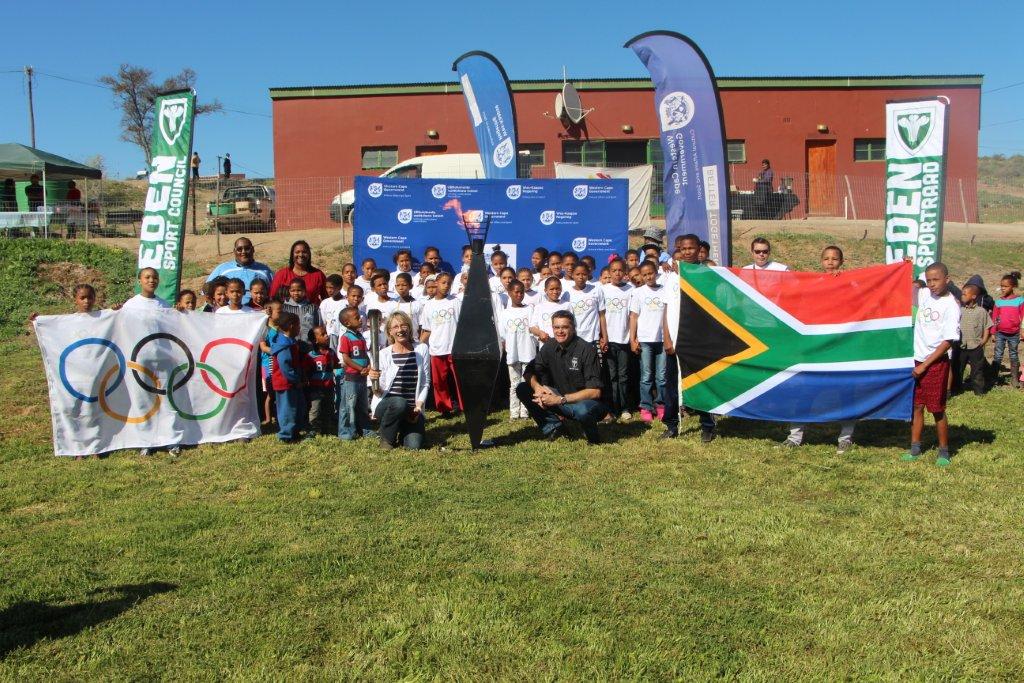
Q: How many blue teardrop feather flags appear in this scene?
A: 2